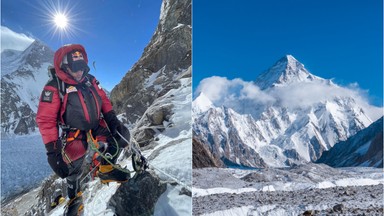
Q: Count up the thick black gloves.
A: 2